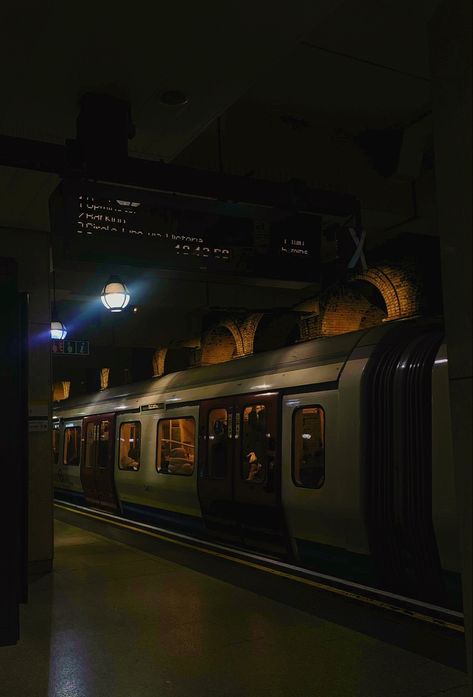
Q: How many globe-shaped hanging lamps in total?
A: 2